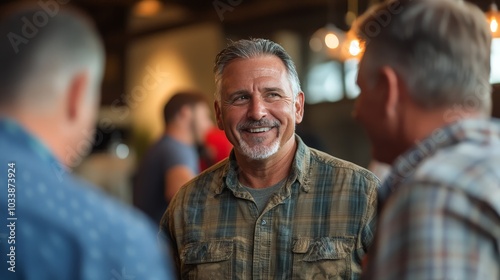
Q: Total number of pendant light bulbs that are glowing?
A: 3